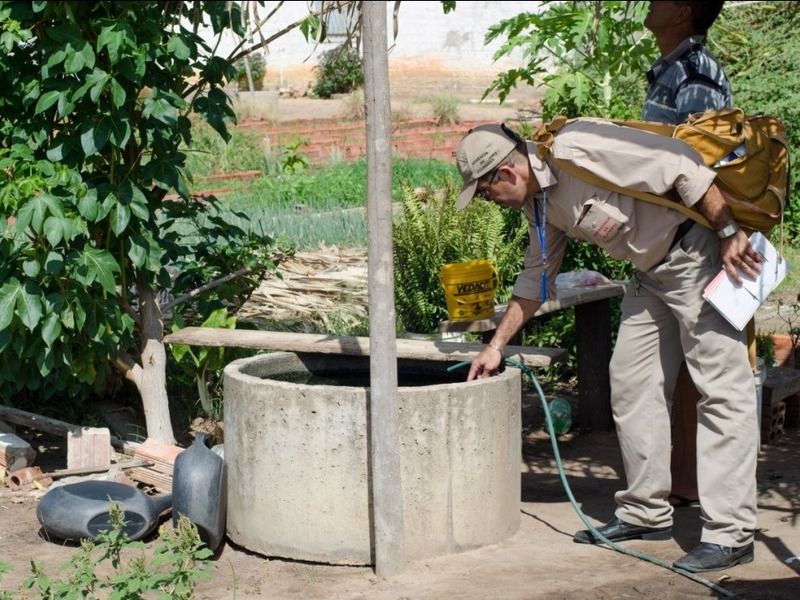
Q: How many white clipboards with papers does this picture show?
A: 1